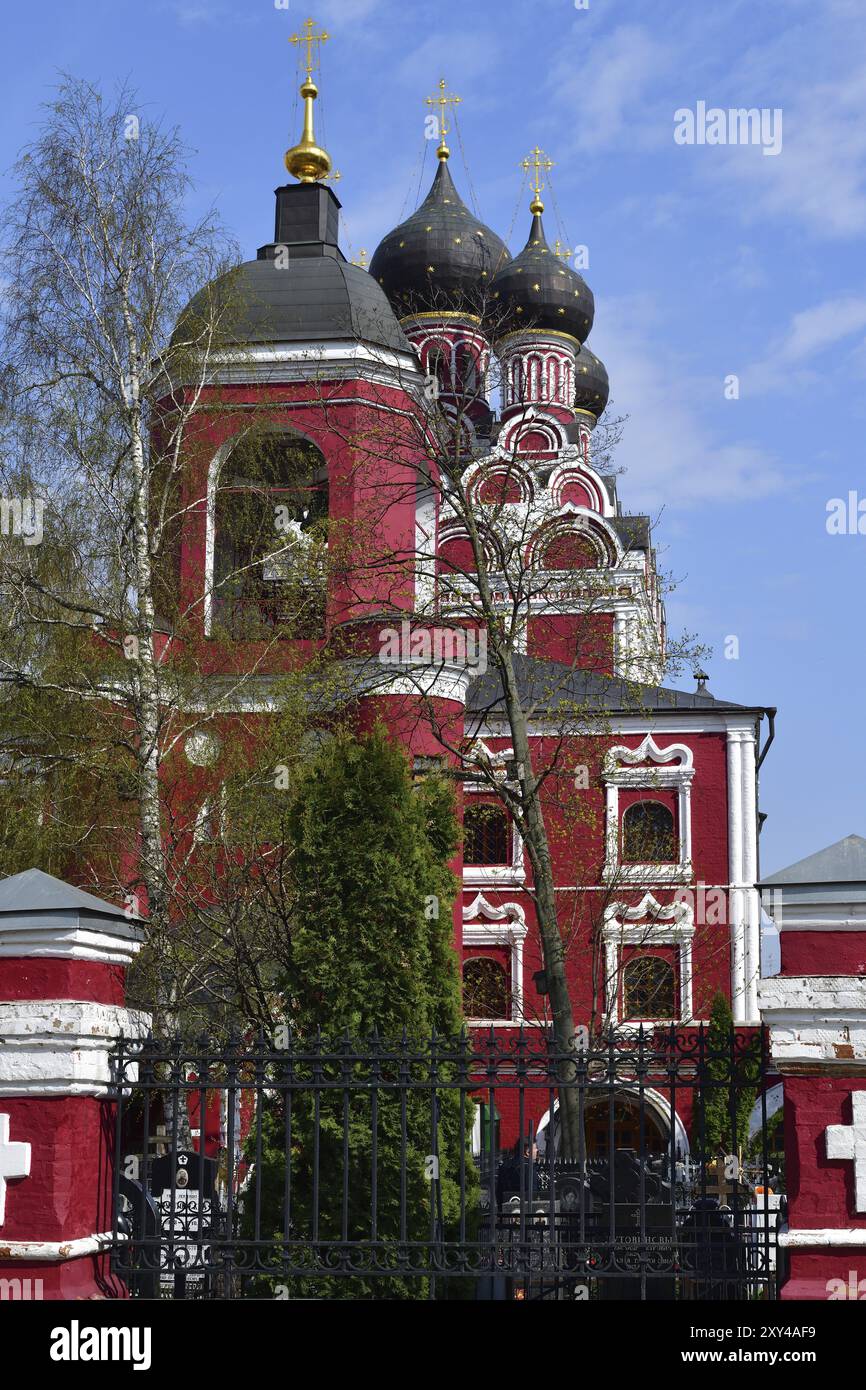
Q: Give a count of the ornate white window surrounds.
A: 4